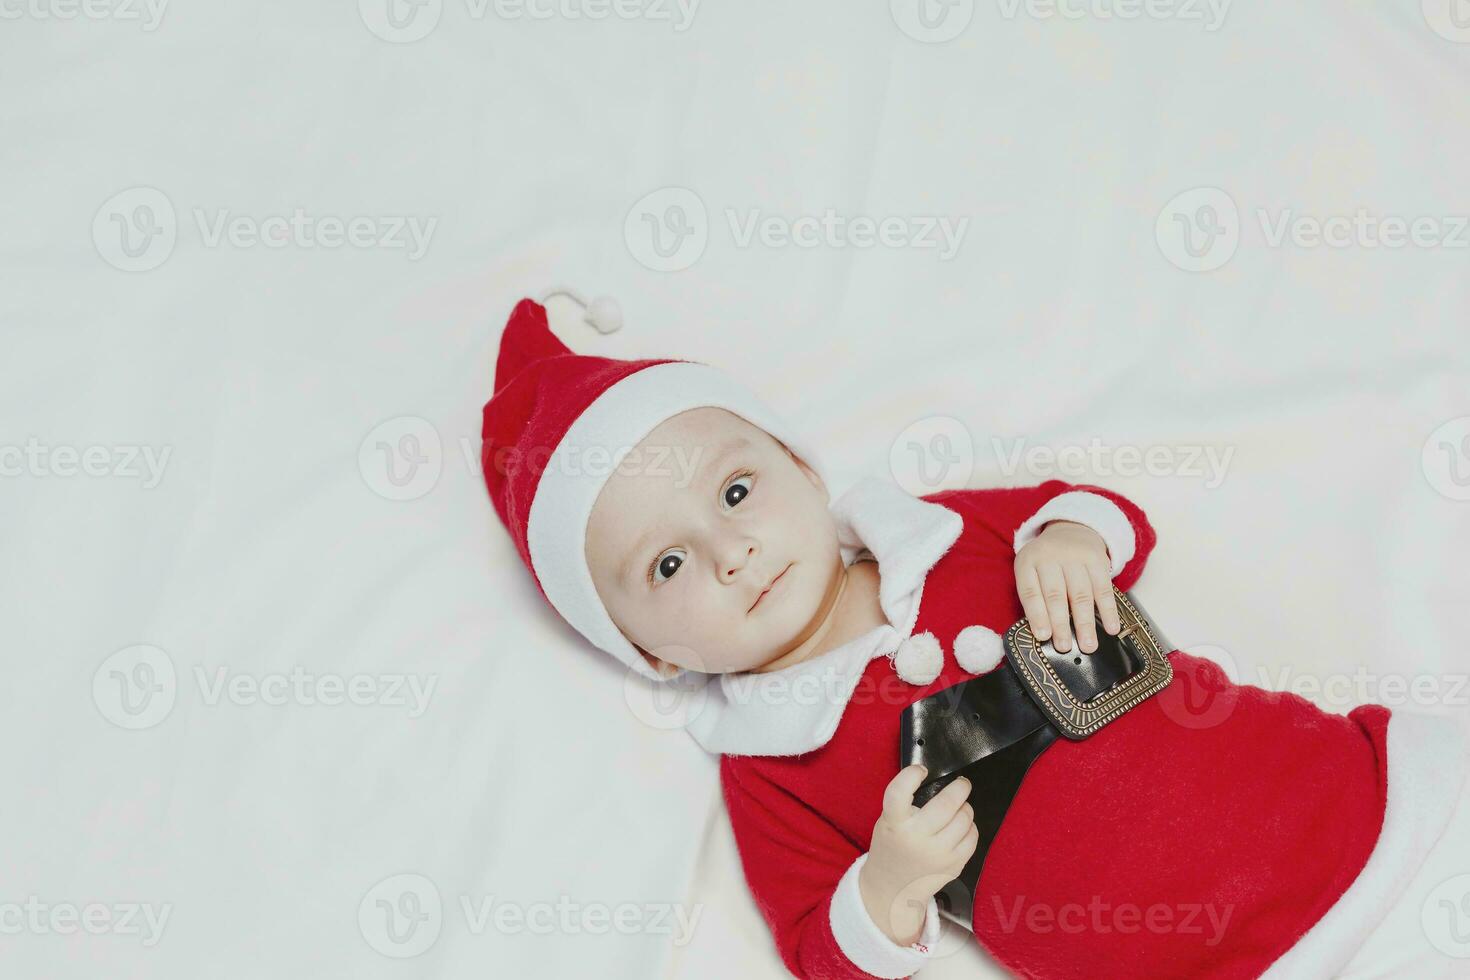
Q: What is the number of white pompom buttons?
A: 2